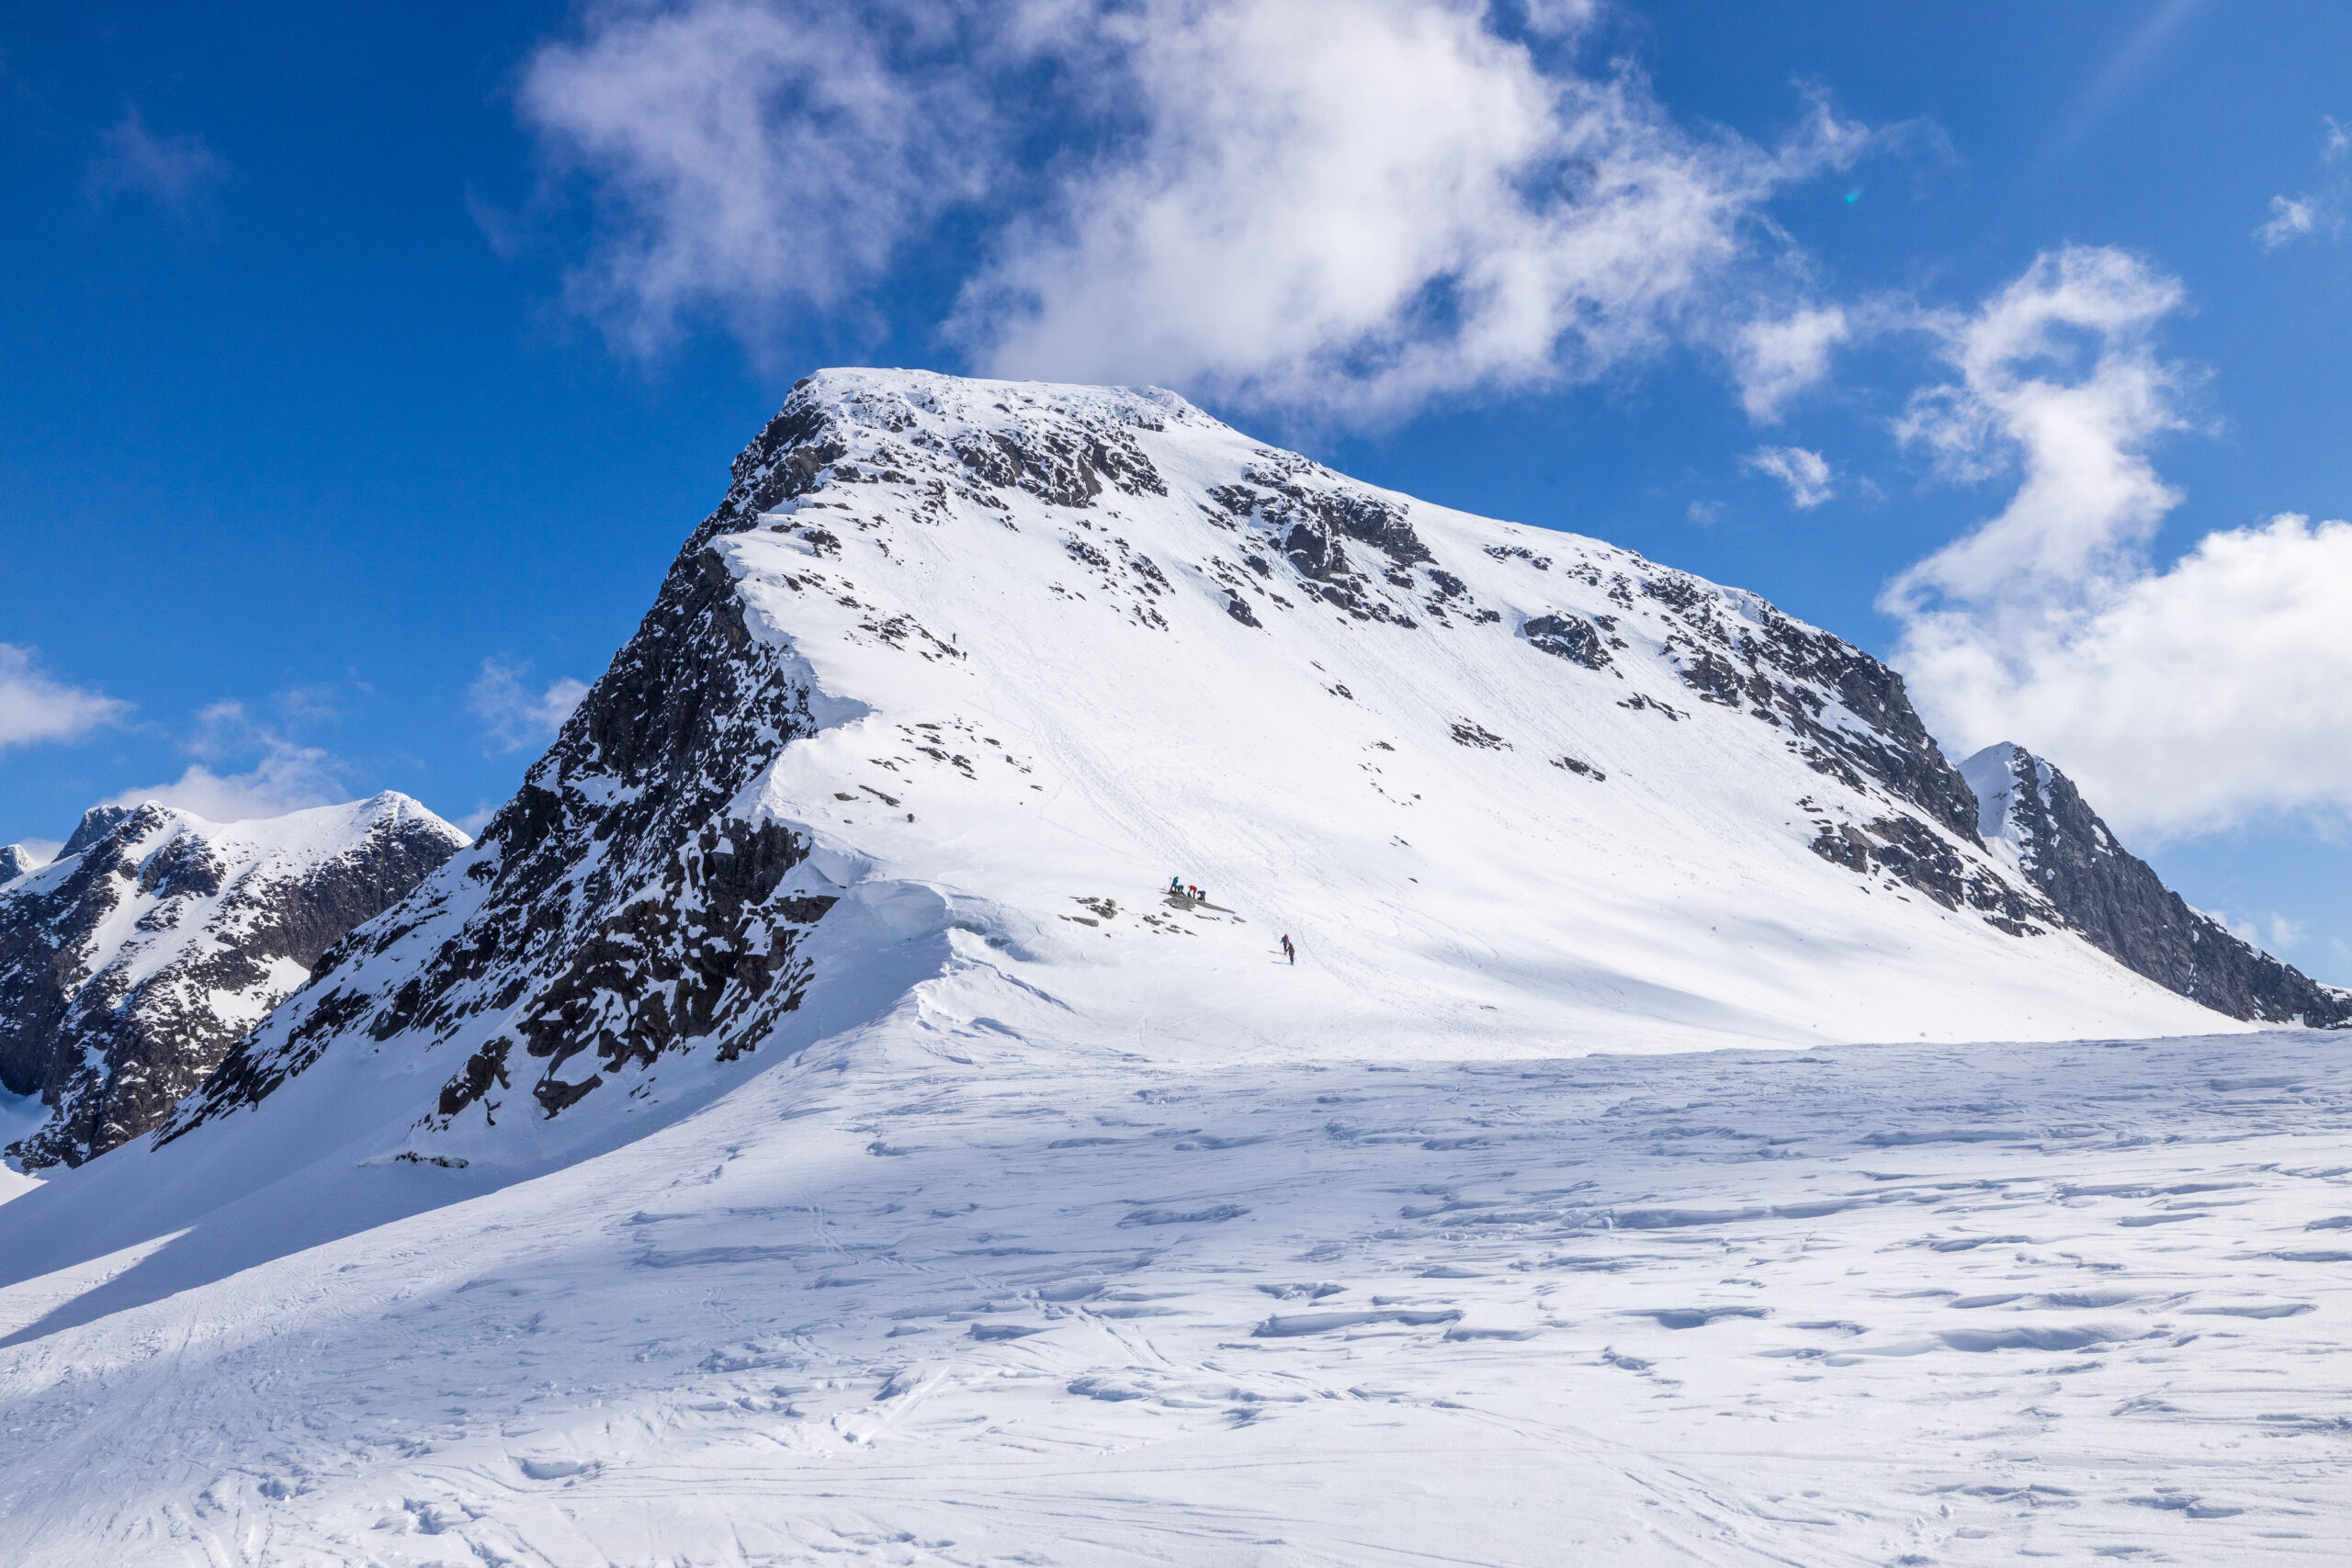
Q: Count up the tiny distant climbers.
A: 8